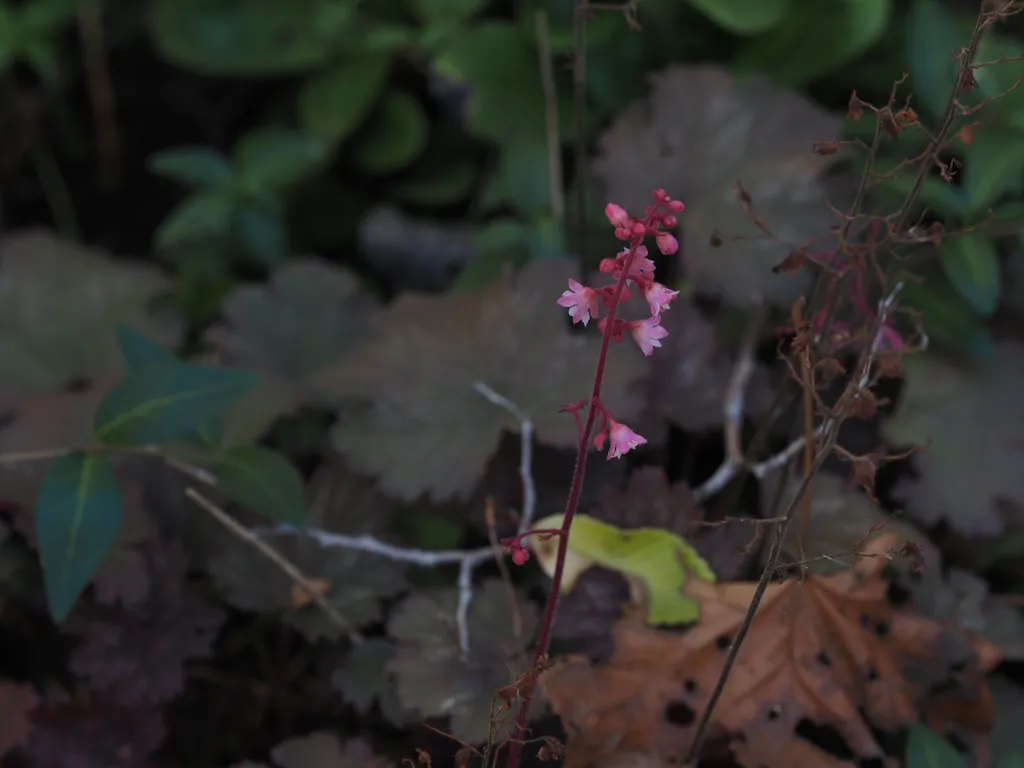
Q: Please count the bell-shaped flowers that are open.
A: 5